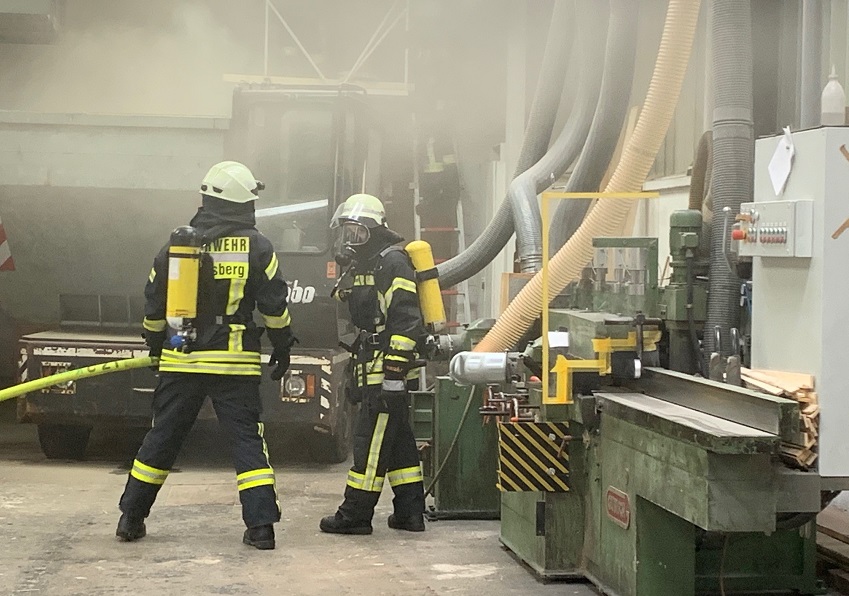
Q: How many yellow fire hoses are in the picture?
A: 1